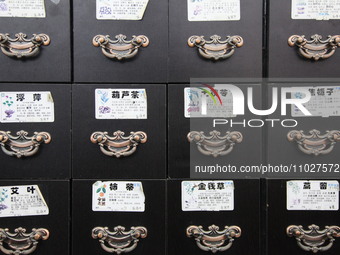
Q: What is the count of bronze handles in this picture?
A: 12